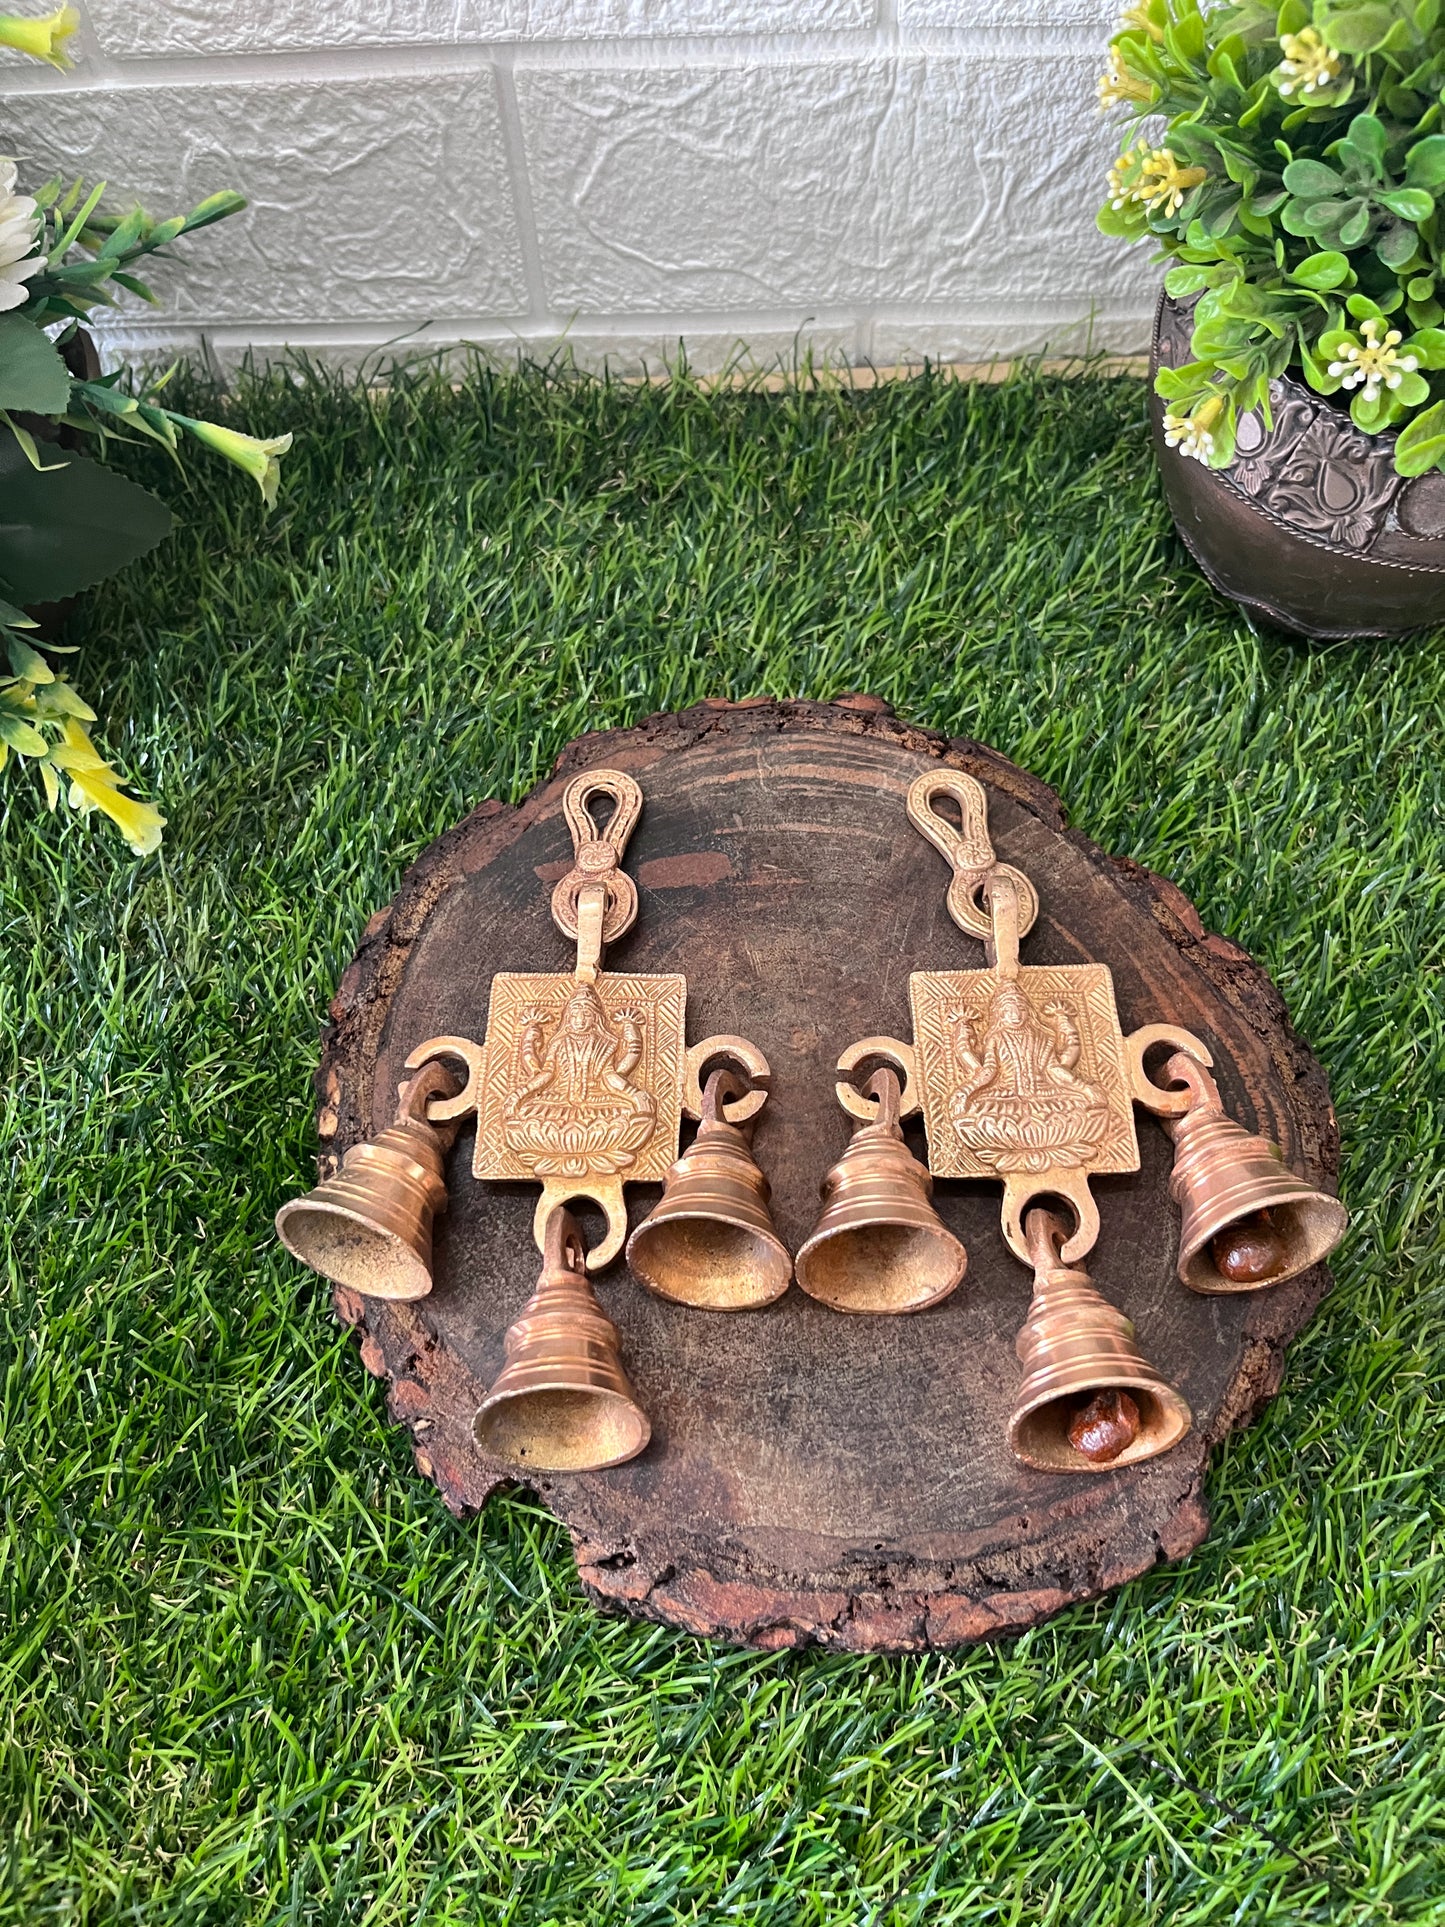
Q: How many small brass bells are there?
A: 6